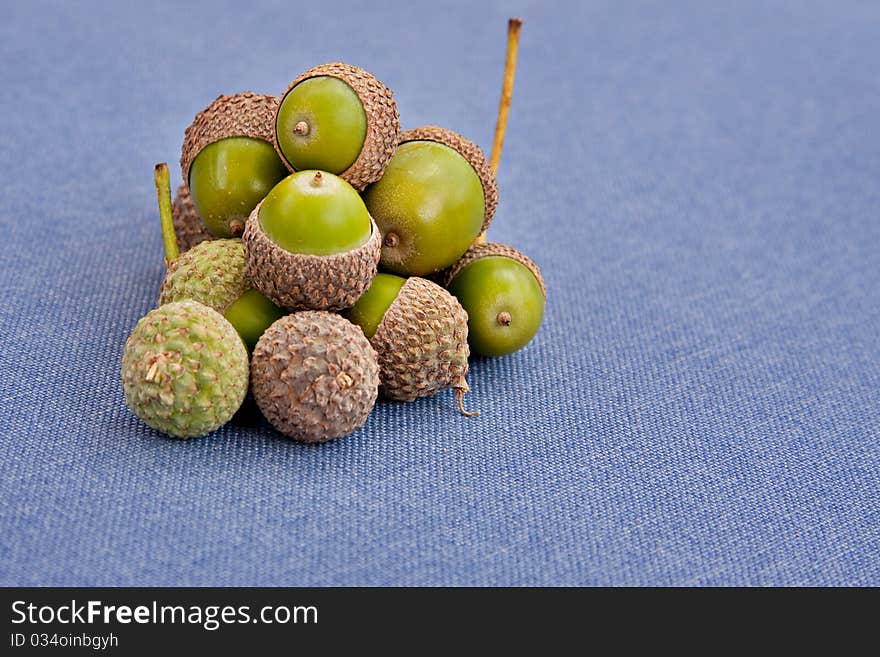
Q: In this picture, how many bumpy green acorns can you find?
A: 2